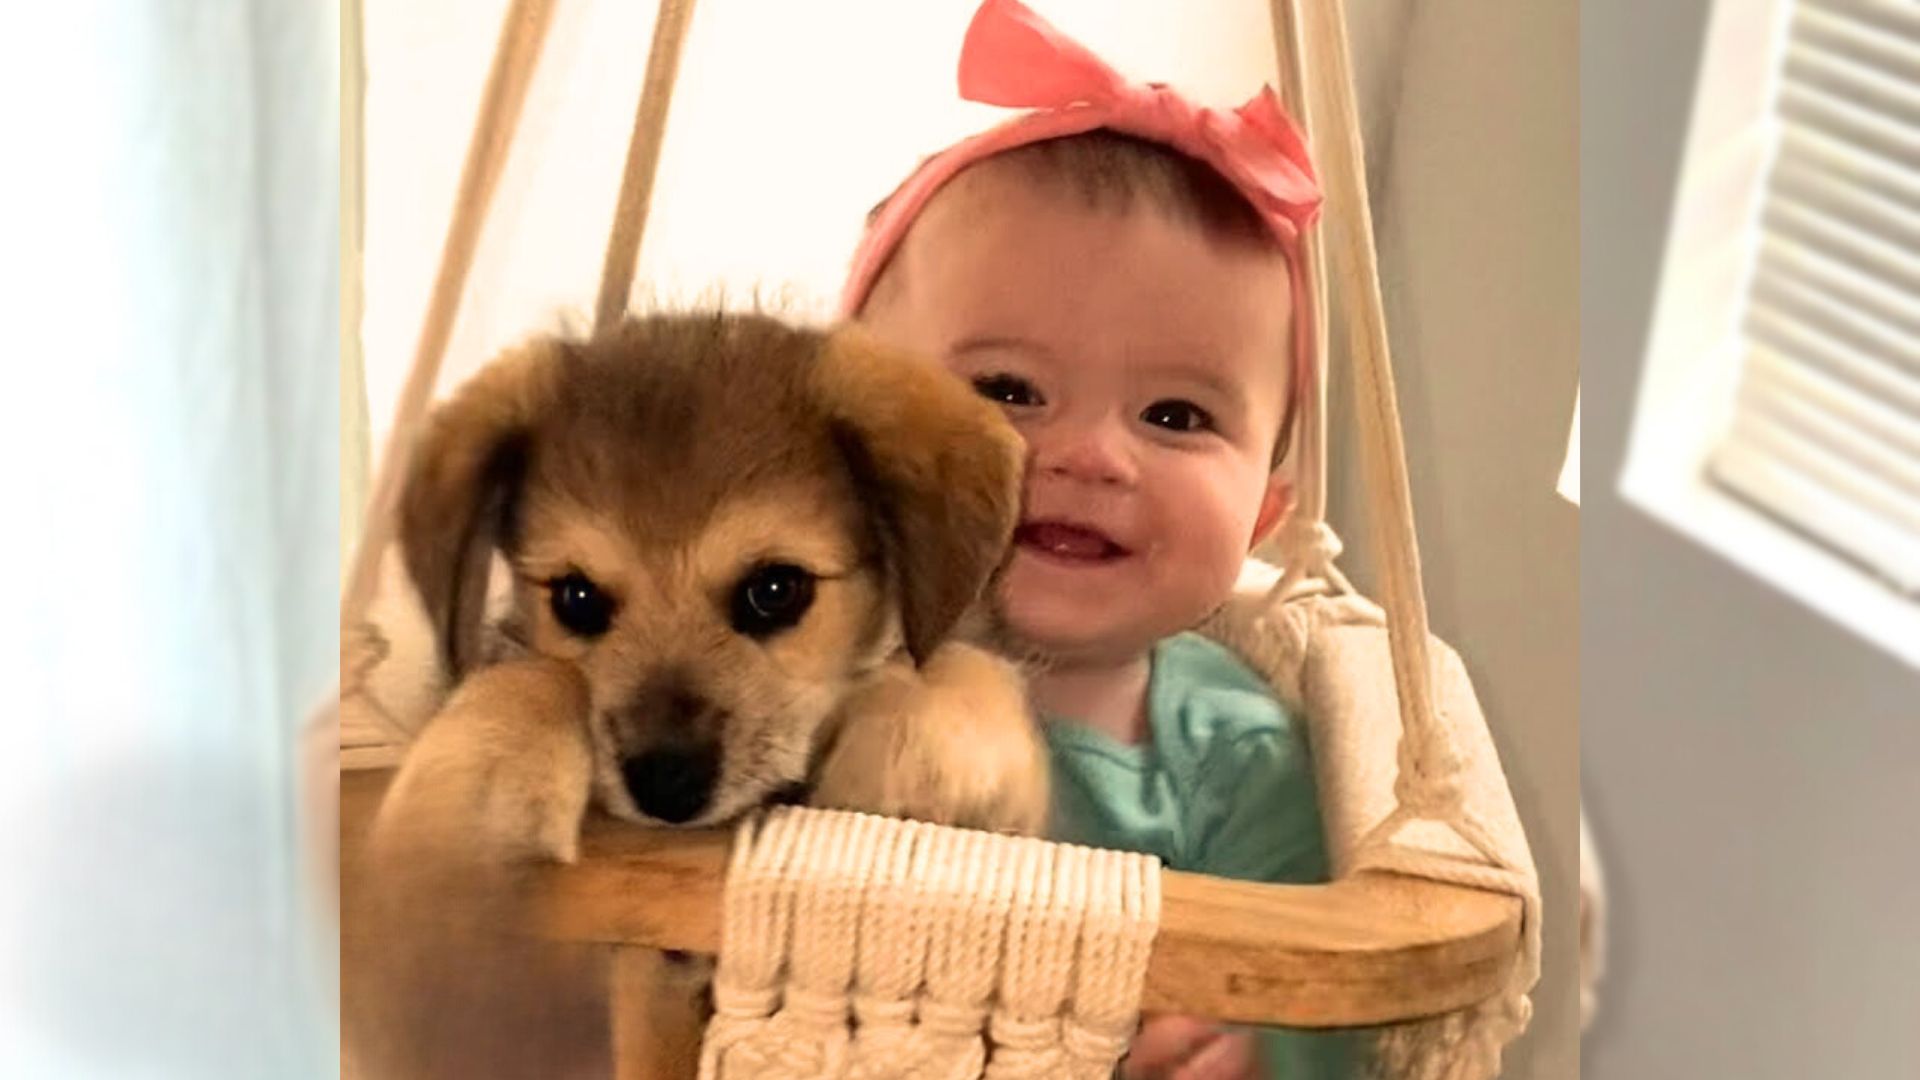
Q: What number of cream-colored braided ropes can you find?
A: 4